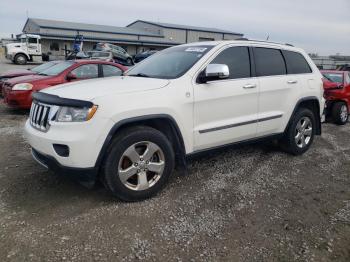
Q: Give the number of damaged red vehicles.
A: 1